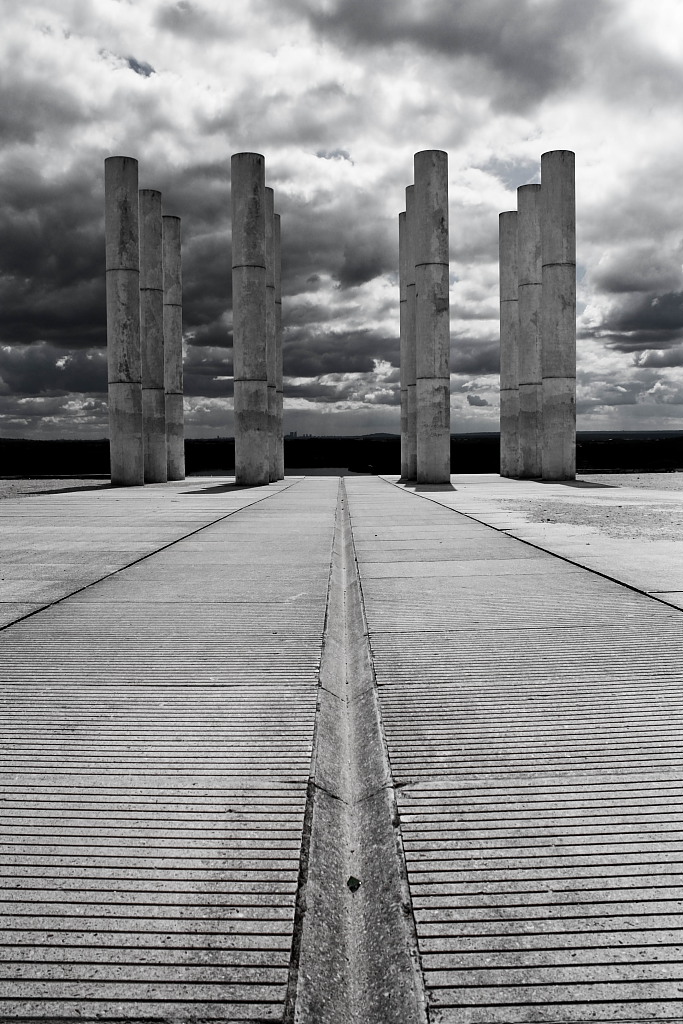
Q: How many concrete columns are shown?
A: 12